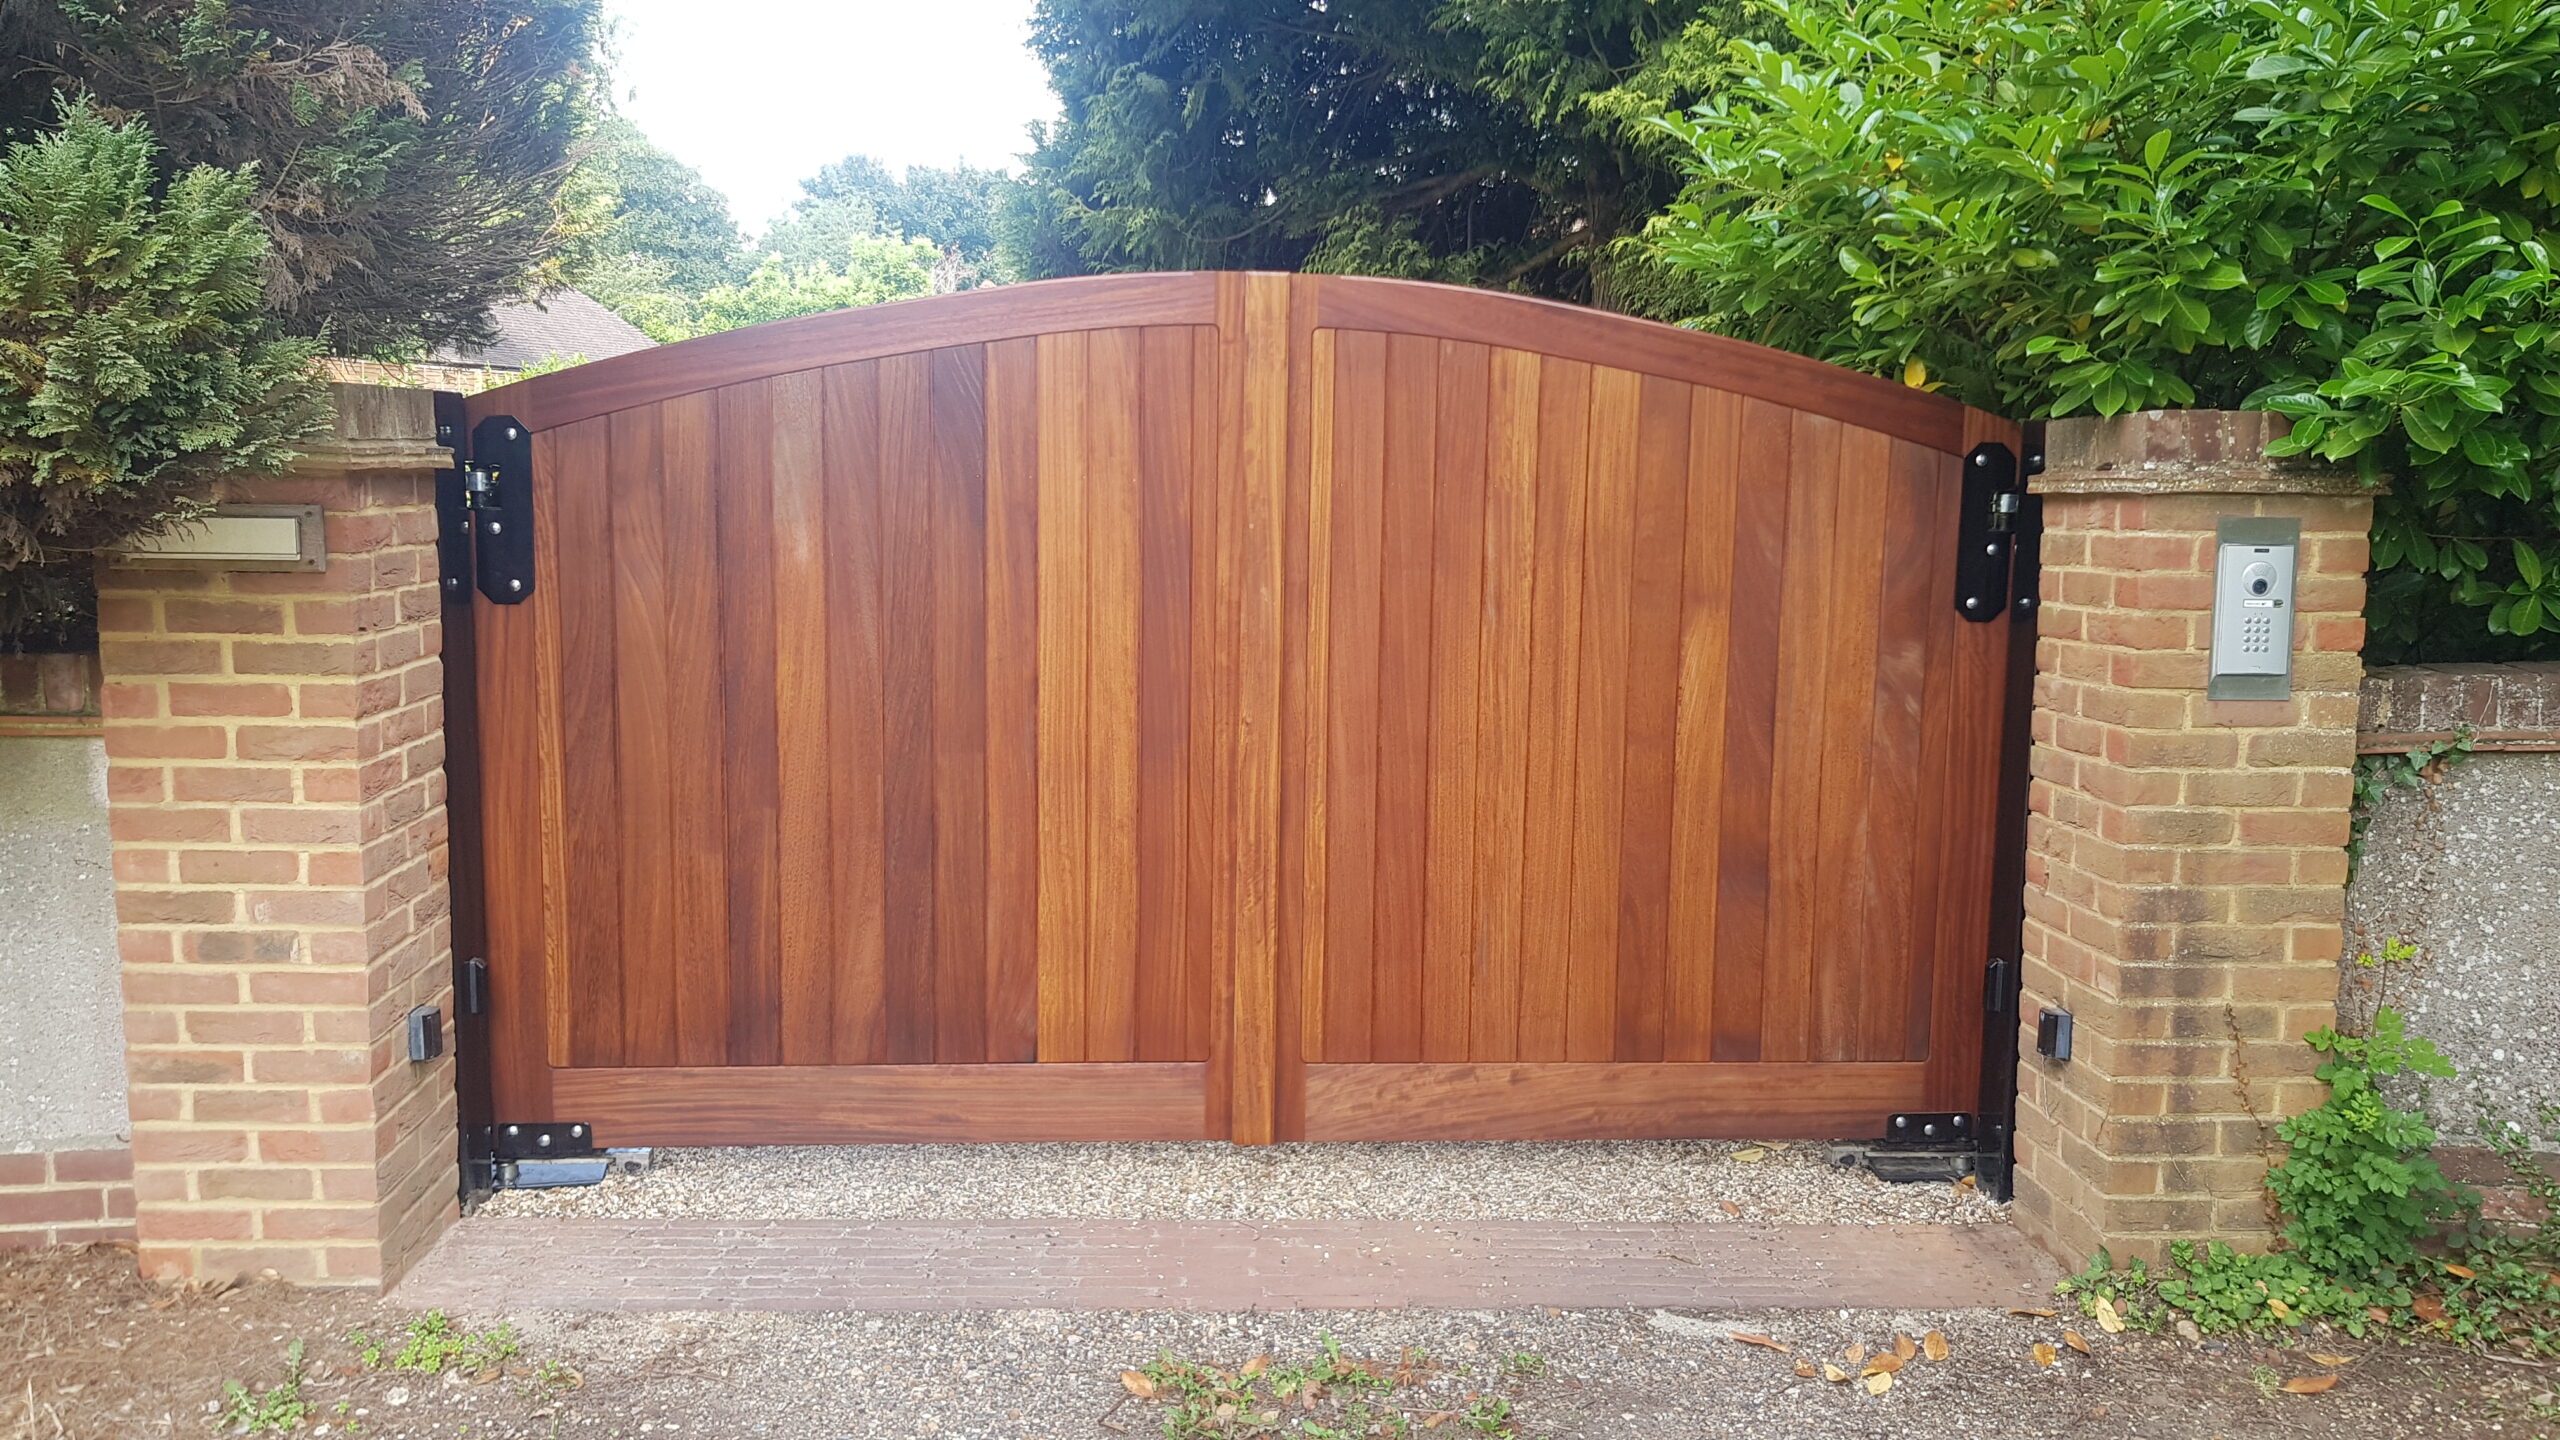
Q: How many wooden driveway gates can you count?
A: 2